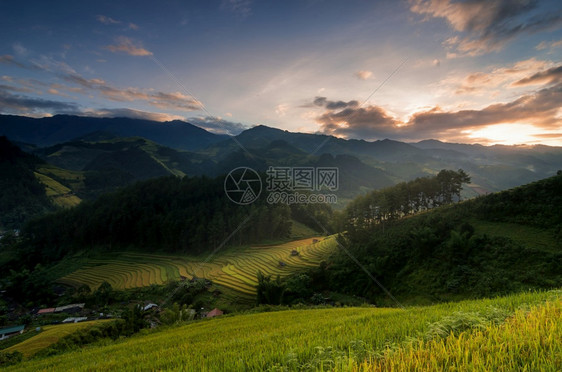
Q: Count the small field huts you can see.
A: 3